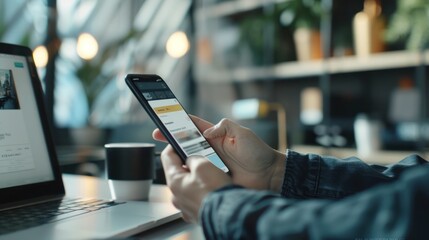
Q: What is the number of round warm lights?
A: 3